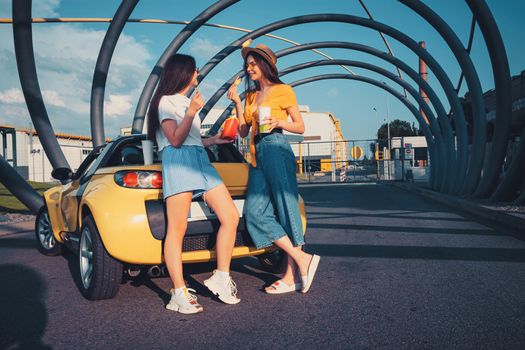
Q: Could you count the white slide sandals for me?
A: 2